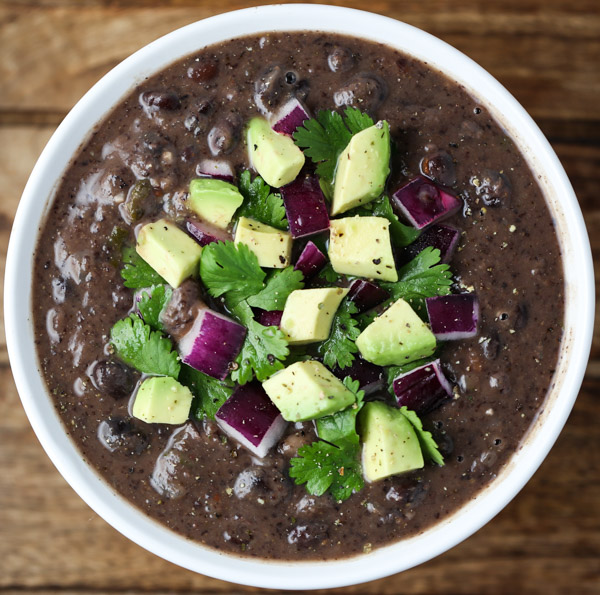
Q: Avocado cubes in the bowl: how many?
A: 11